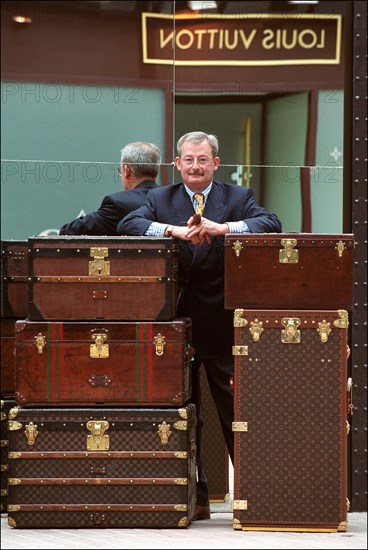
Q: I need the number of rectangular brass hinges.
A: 3